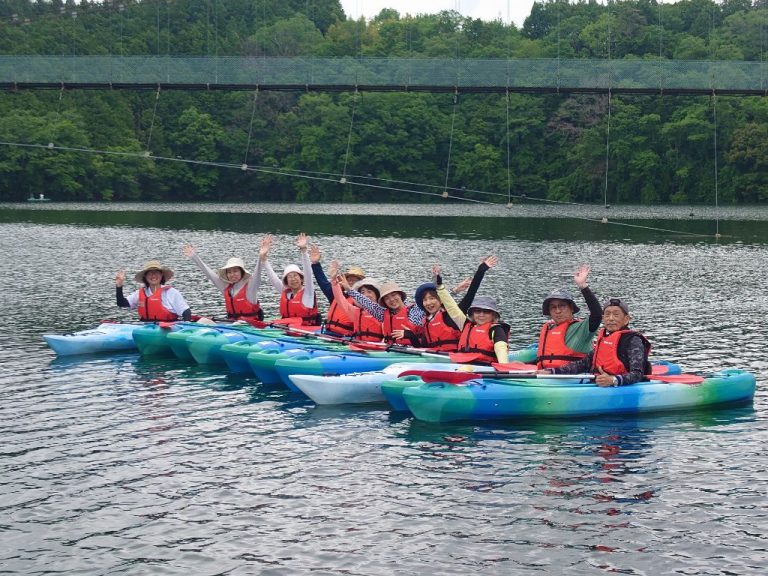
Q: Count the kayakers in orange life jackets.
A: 10